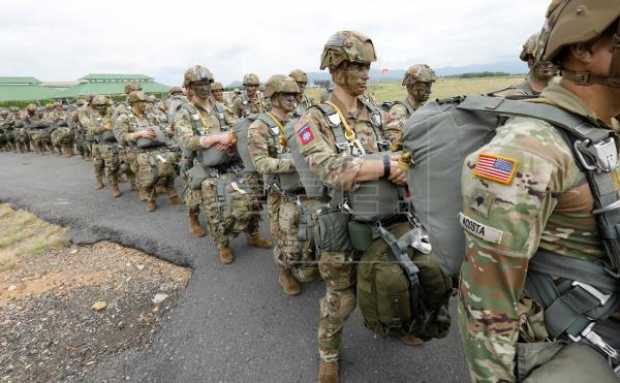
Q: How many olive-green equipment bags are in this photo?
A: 1